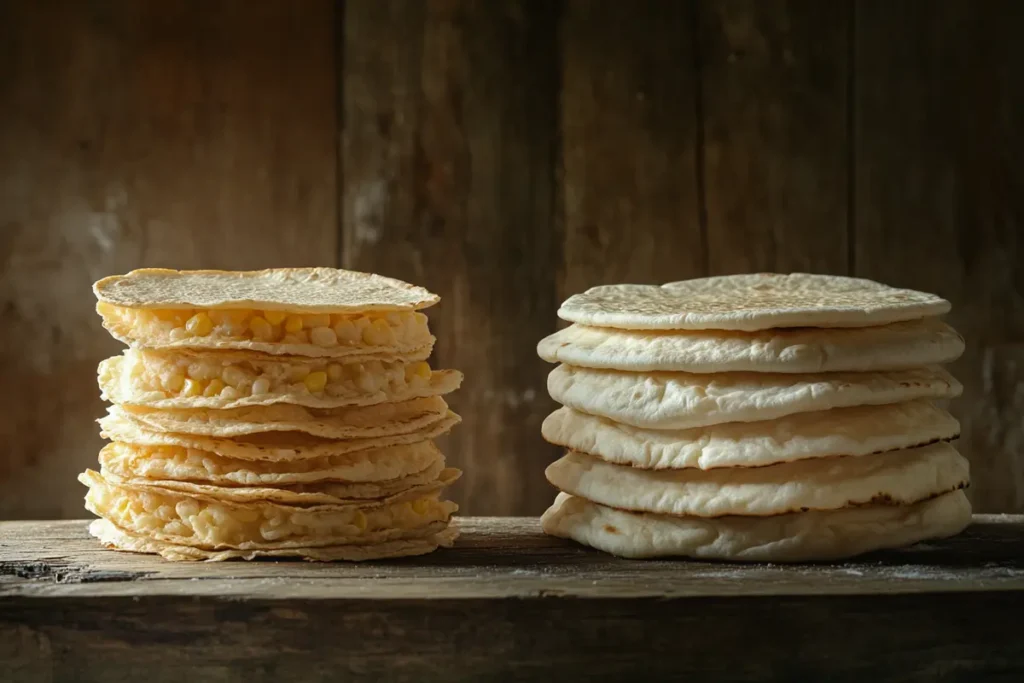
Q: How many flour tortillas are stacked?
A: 6